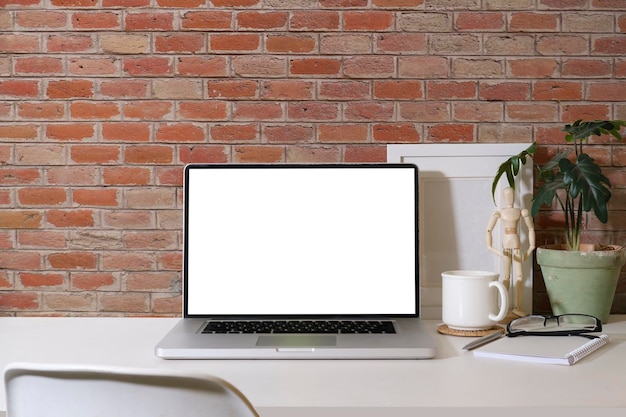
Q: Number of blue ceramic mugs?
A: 0